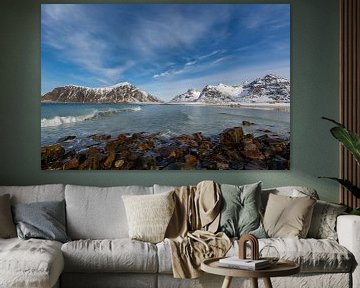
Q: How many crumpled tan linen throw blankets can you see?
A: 1